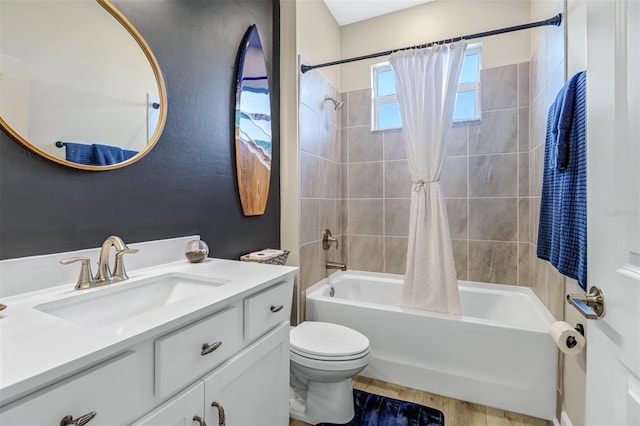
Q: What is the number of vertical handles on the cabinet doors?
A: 2